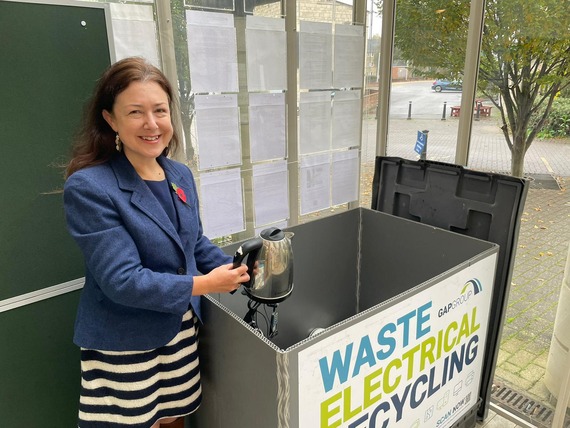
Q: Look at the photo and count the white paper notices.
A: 13